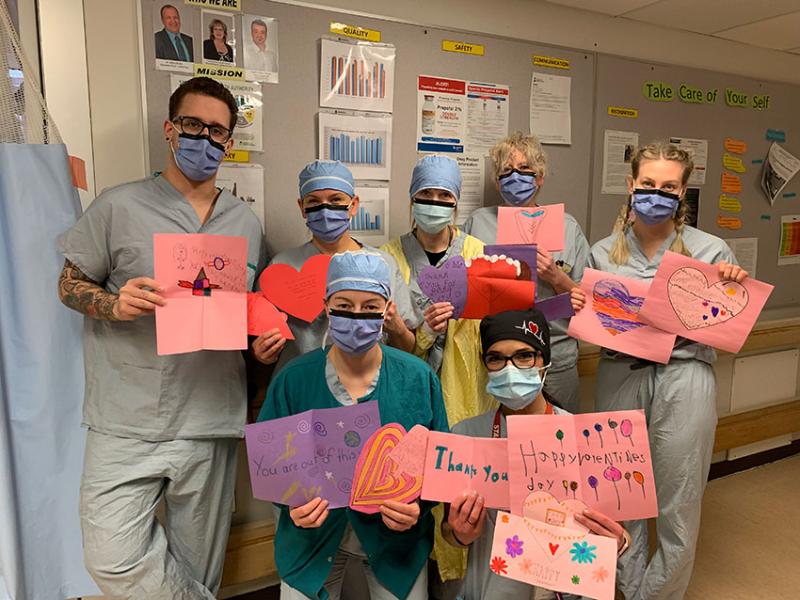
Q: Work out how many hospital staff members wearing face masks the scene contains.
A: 7